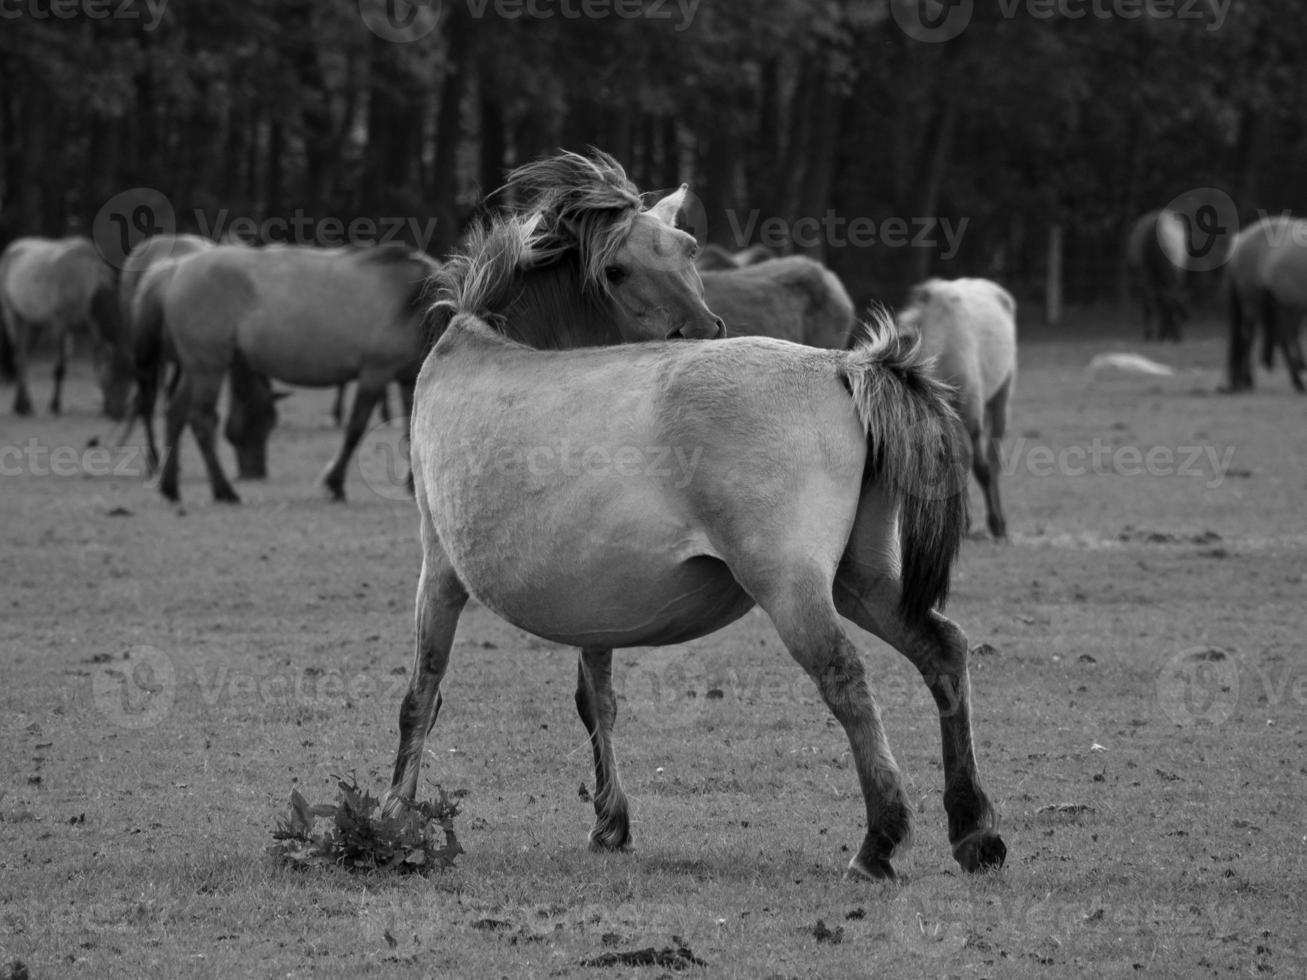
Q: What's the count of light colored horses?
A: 2